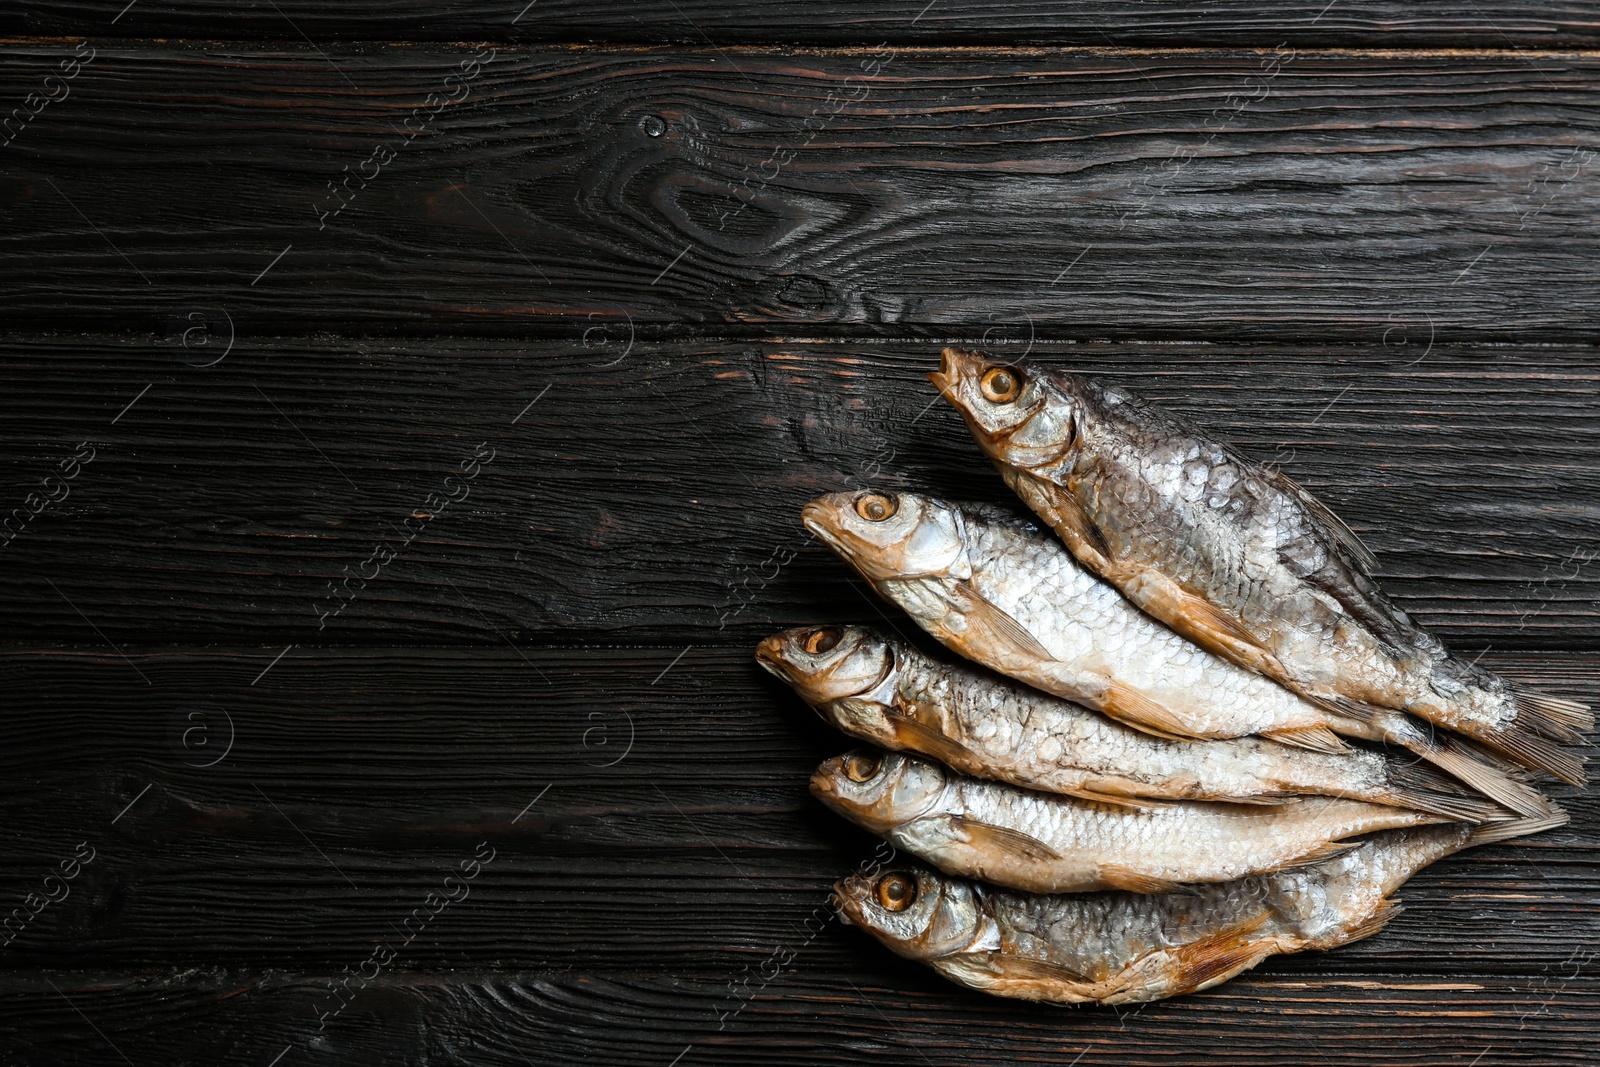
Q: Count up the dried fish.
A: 5